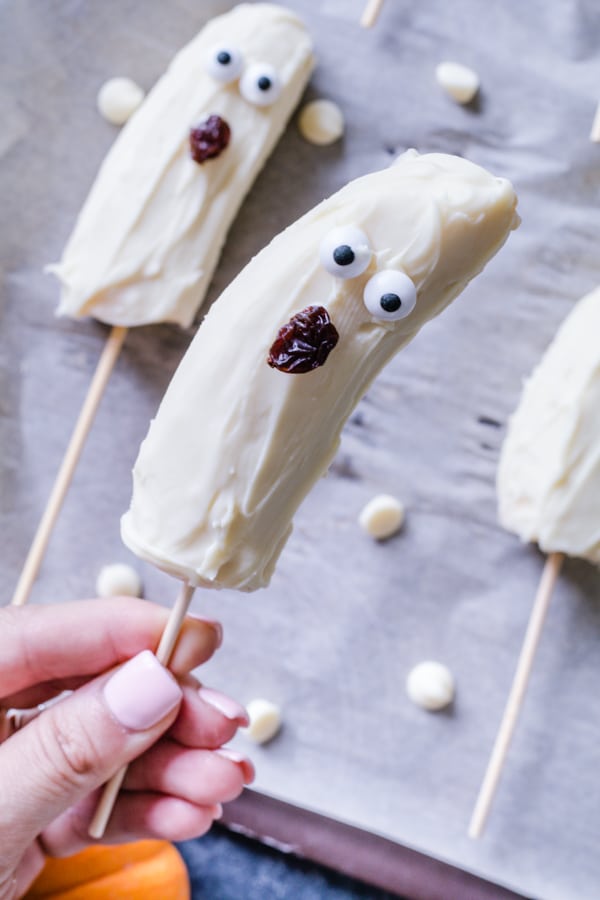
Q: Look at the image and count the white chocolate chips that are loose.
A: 7